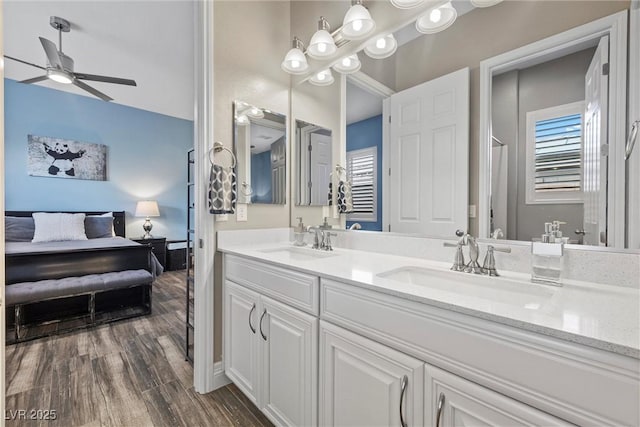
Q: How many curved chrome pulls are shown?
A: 4